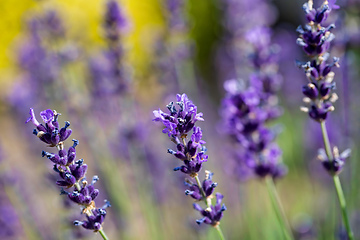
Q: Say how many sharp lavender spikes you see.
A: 3